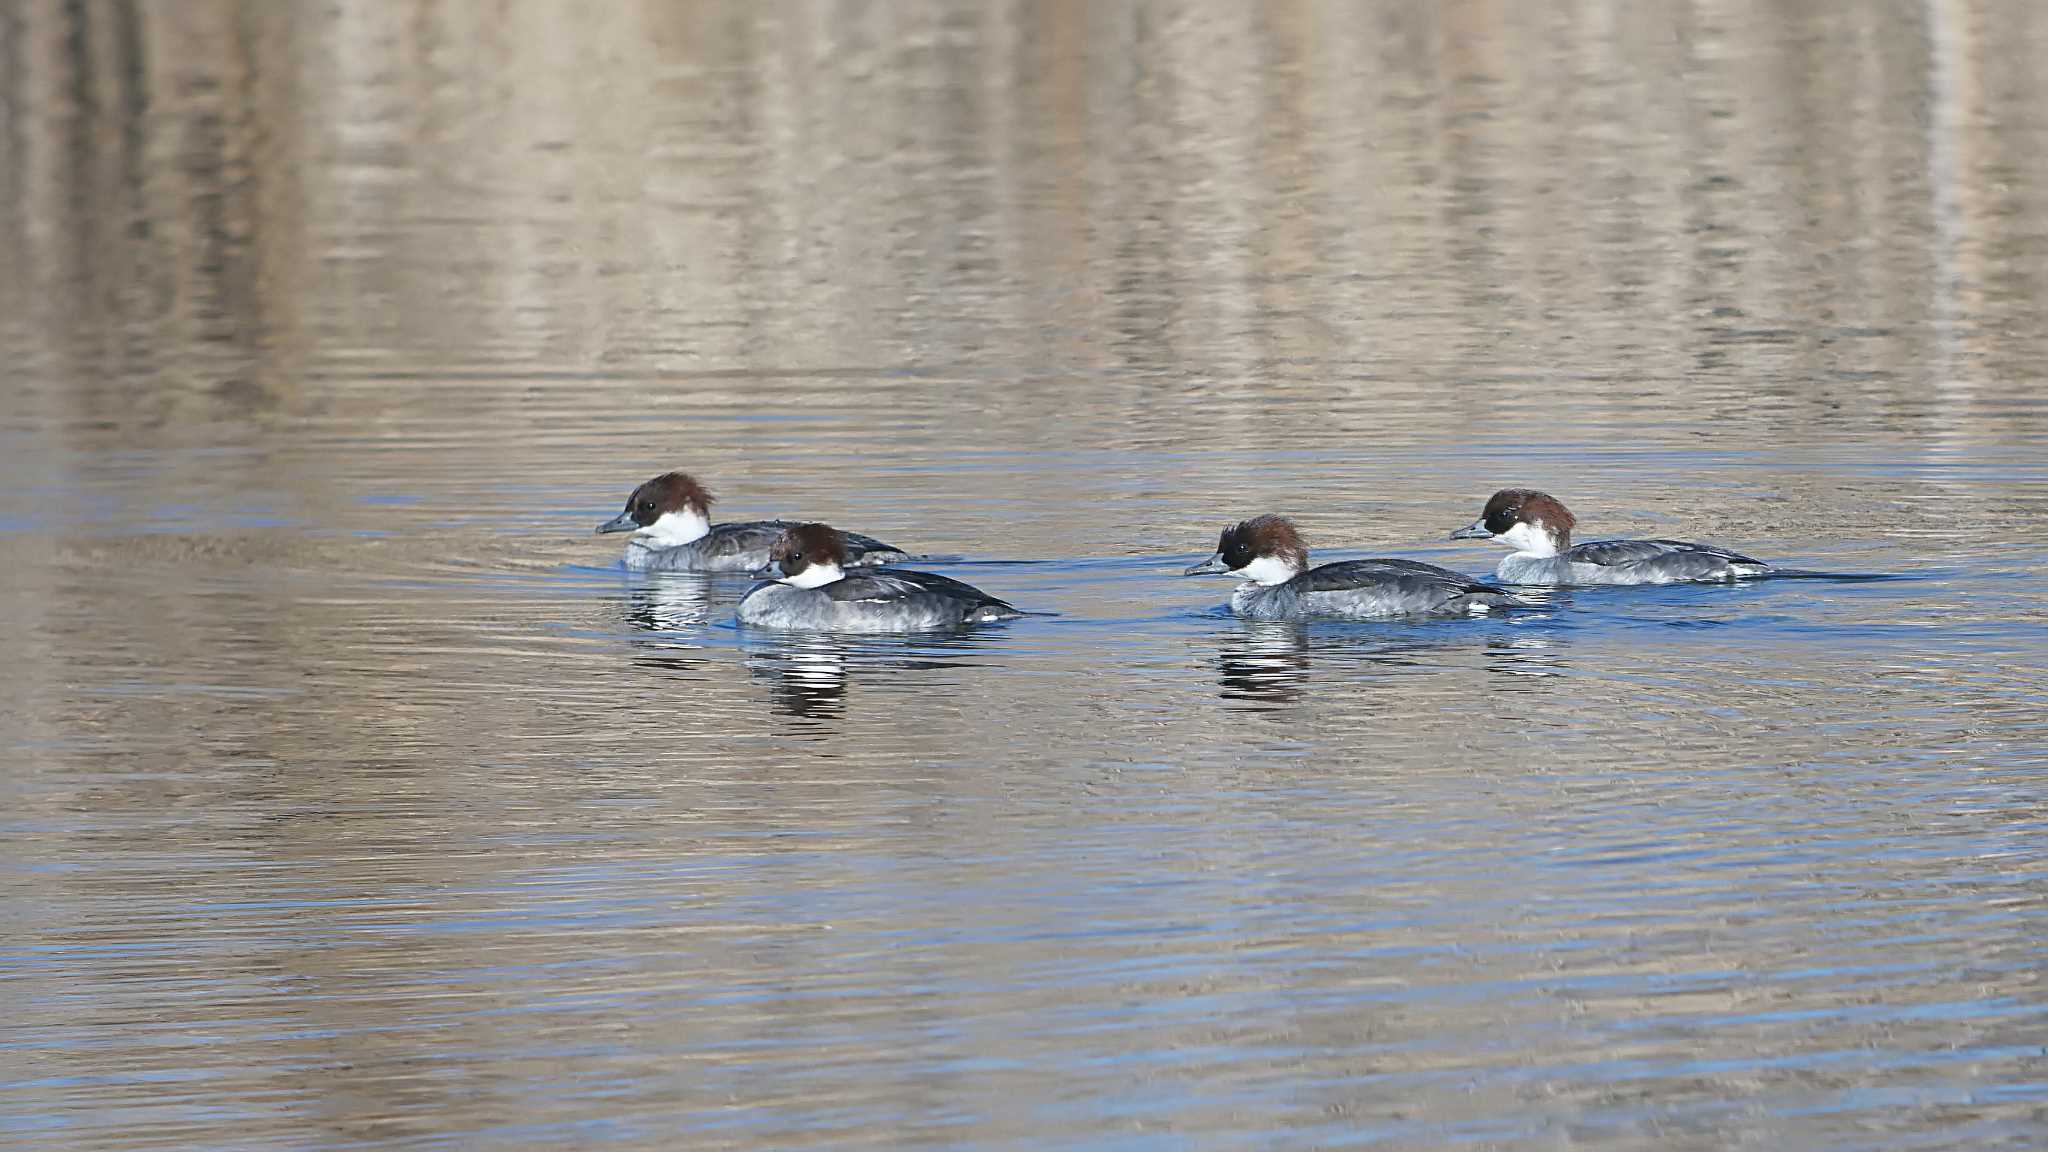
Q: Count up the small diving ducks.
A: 4